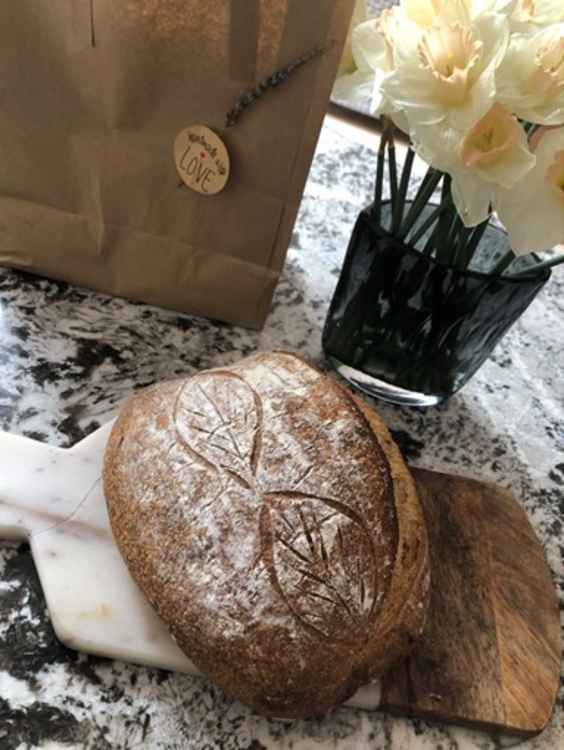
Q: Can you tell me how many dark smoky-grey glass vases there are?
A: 1